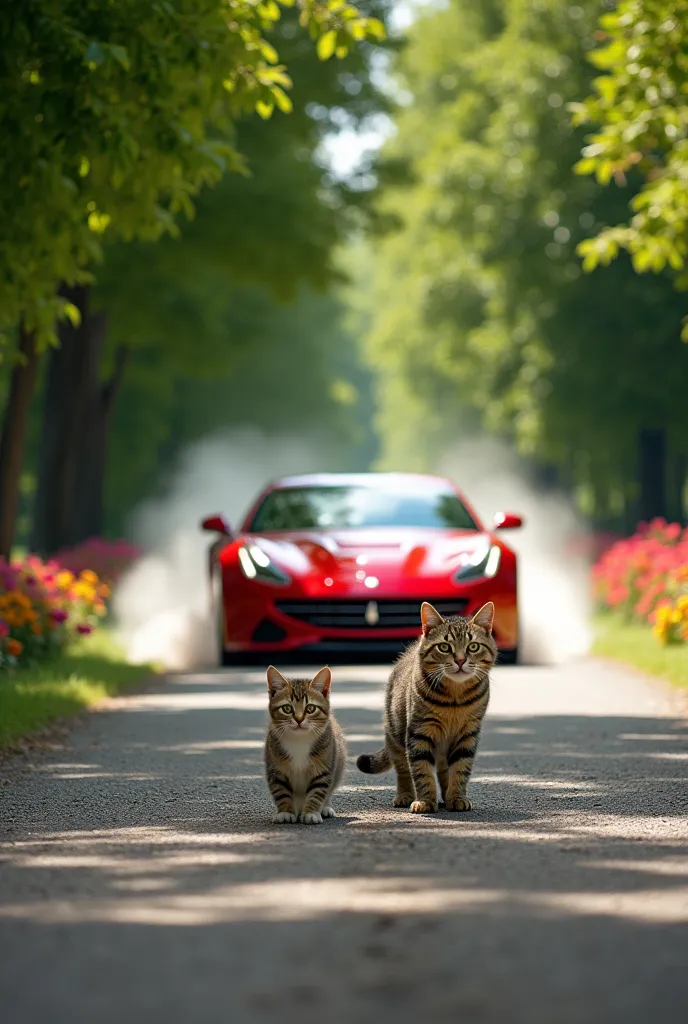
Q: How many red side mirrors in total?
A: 2